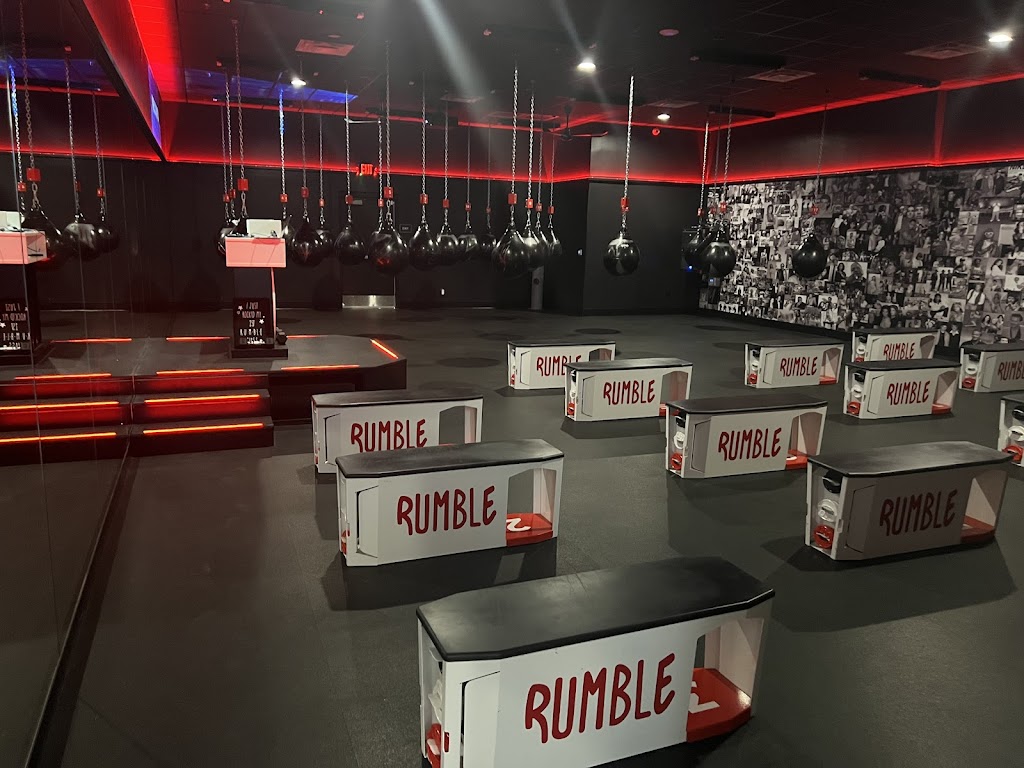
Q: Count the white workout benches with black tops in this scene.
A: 12